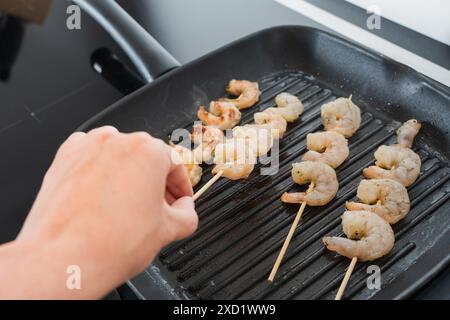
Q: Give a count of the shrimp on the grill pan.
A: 15